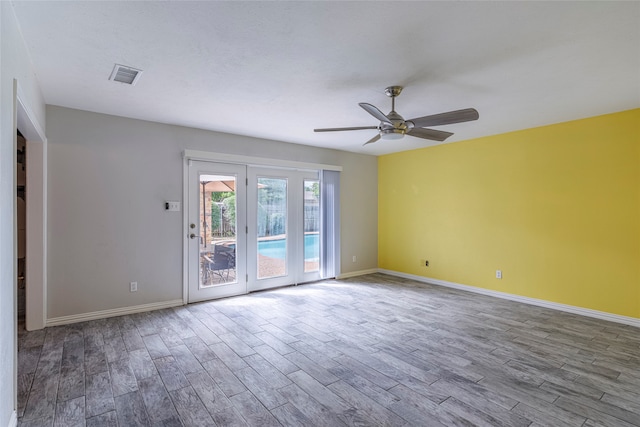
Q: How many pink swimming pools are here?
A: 0